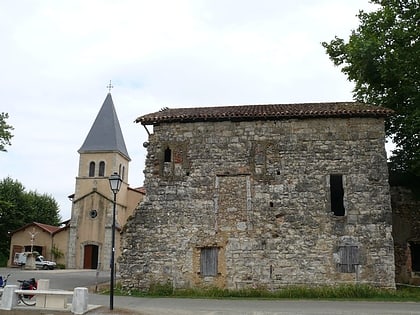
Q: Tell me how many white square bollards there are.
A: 2